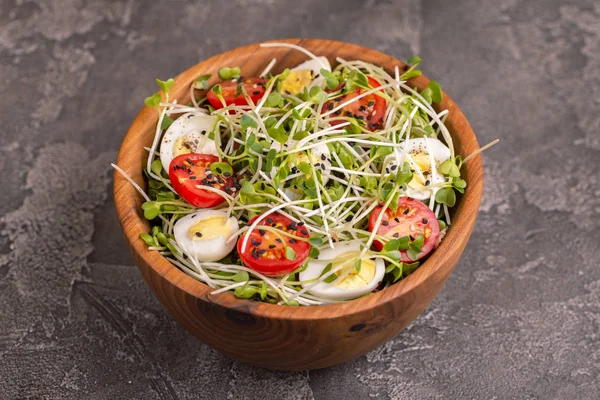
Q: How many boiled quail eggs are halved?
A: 6